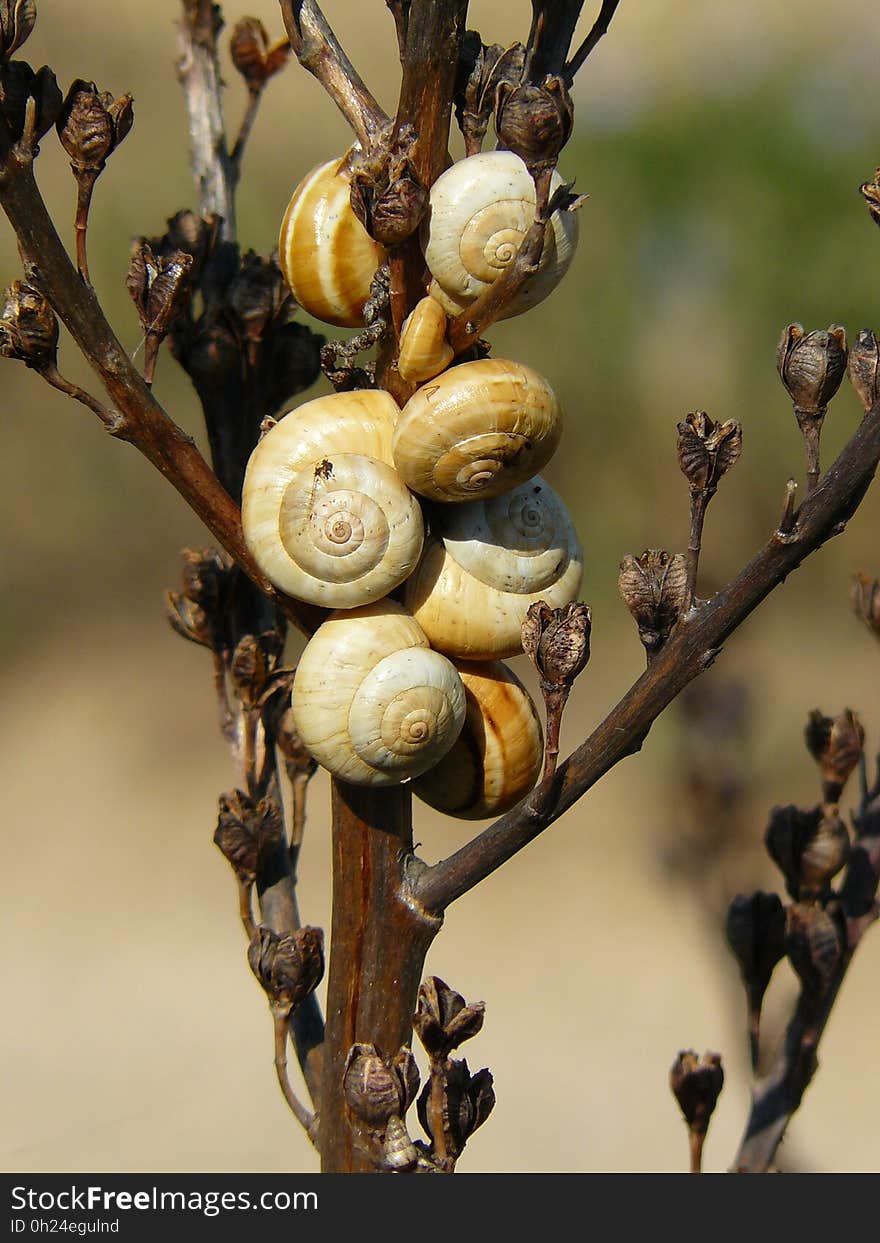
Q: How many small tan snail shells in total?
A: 1